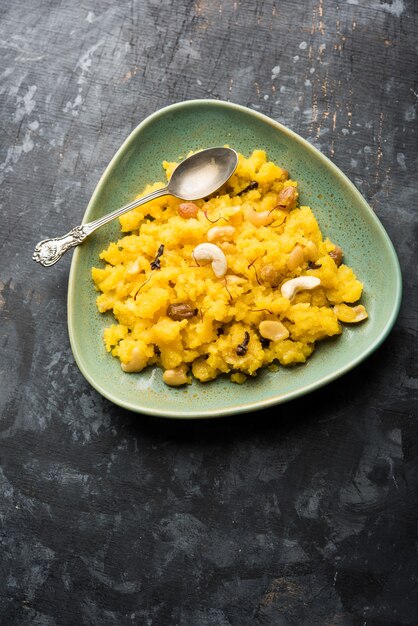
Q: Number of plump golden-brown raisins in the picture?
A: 5